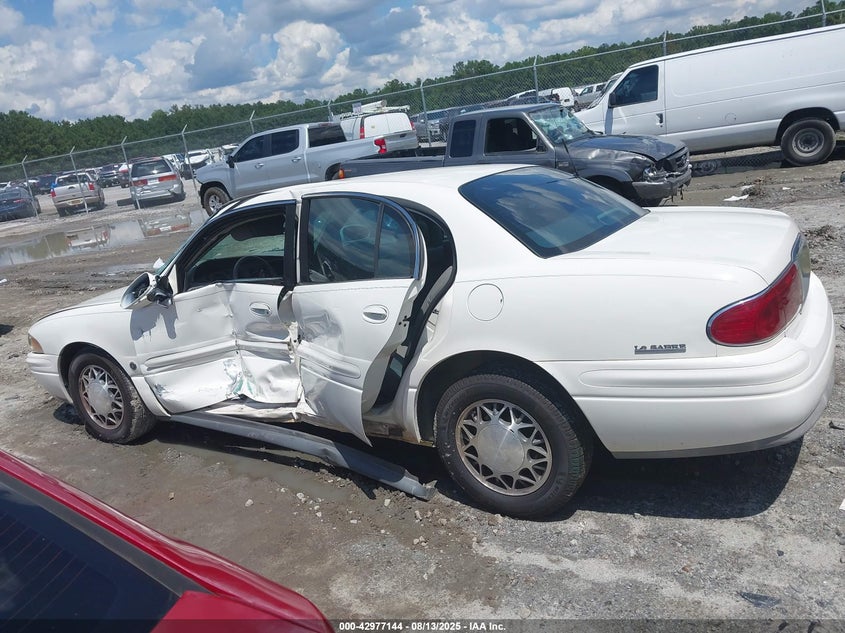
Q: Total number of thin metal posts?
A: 10